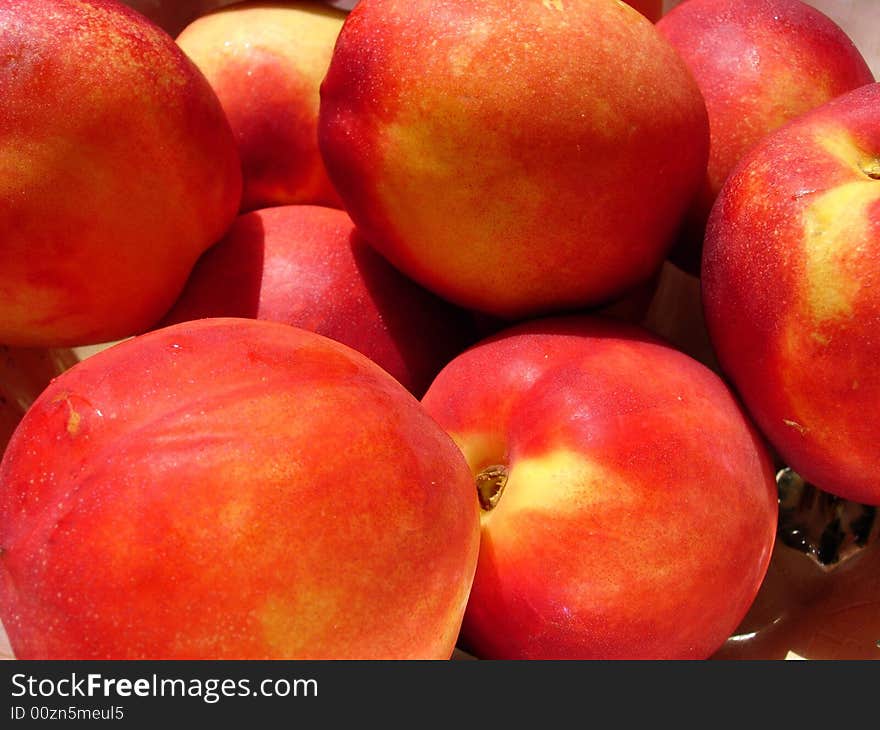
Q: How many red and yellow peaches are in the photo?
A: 8